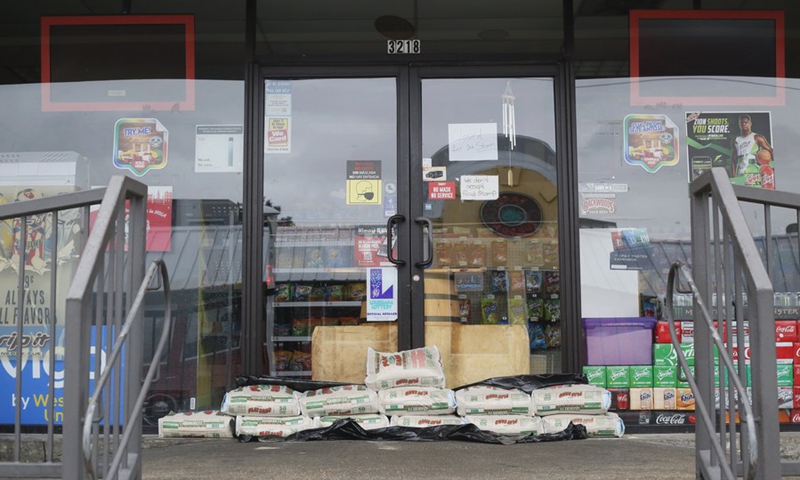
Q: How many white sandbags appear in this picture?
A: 12